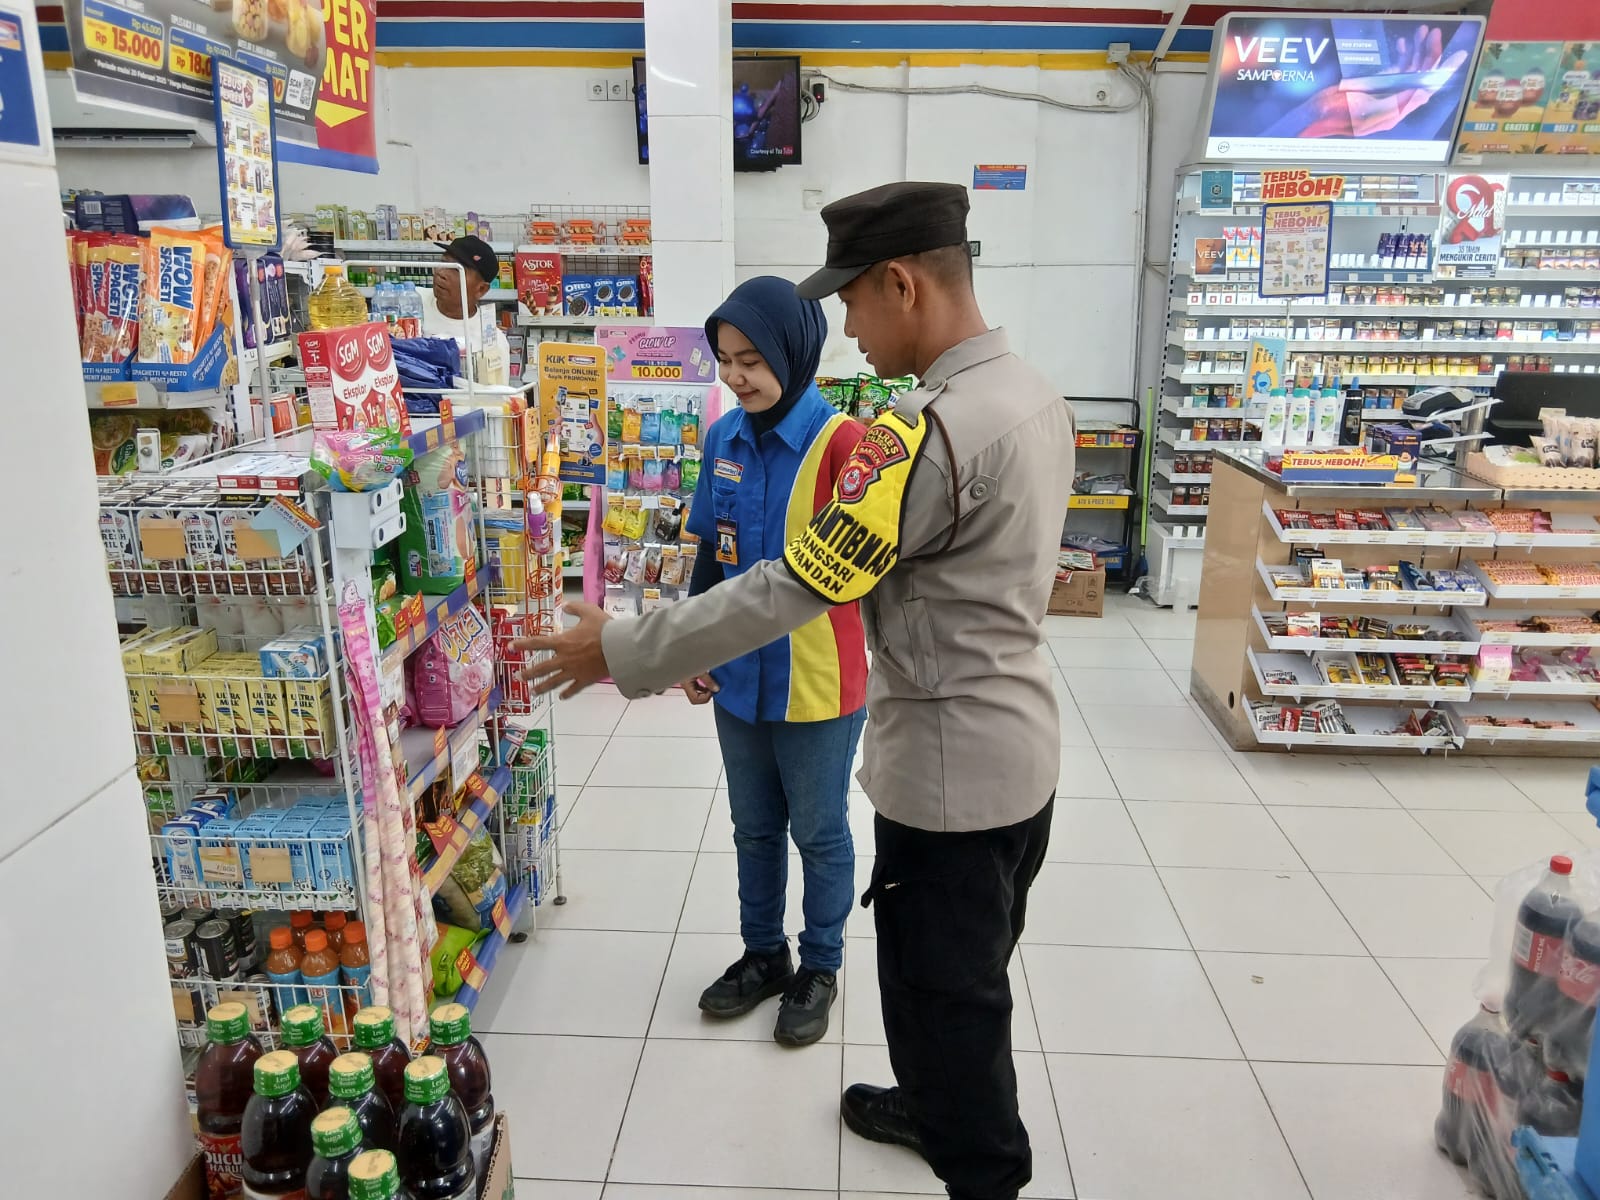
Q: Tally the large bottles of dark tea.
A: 9